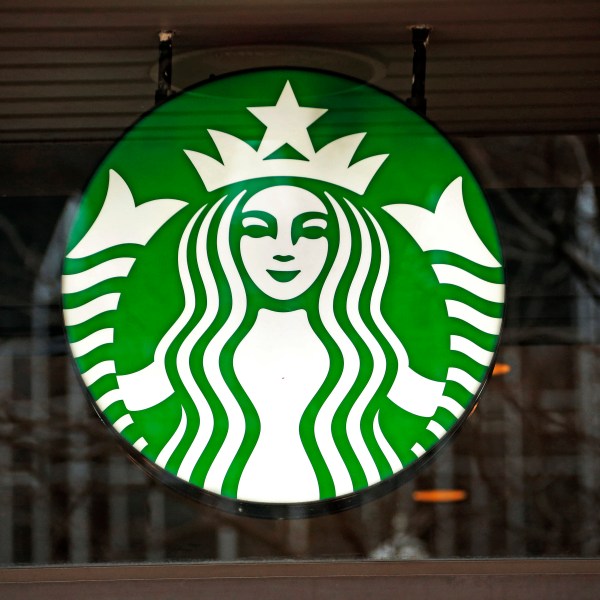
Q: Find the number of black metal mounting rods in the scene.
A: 2